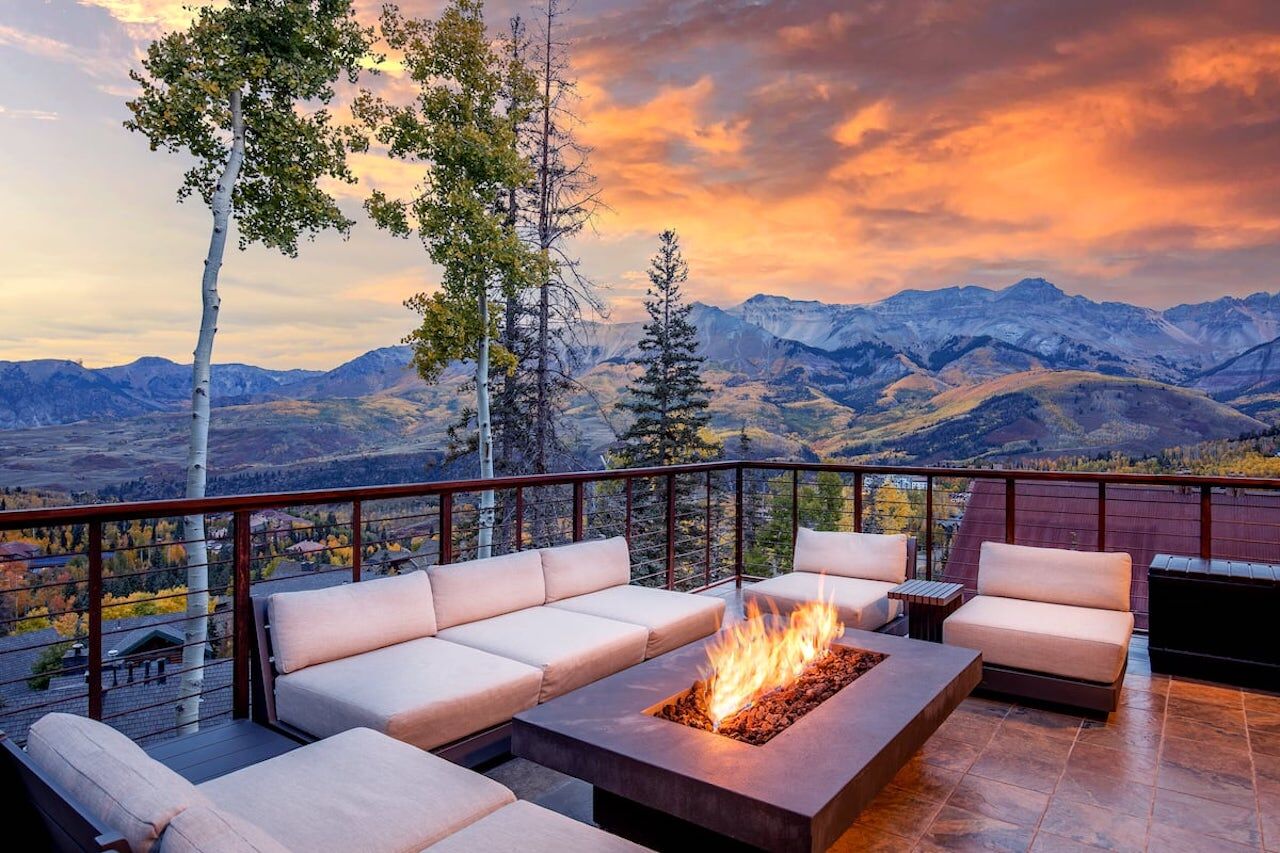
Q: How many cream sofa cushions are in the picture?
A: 14